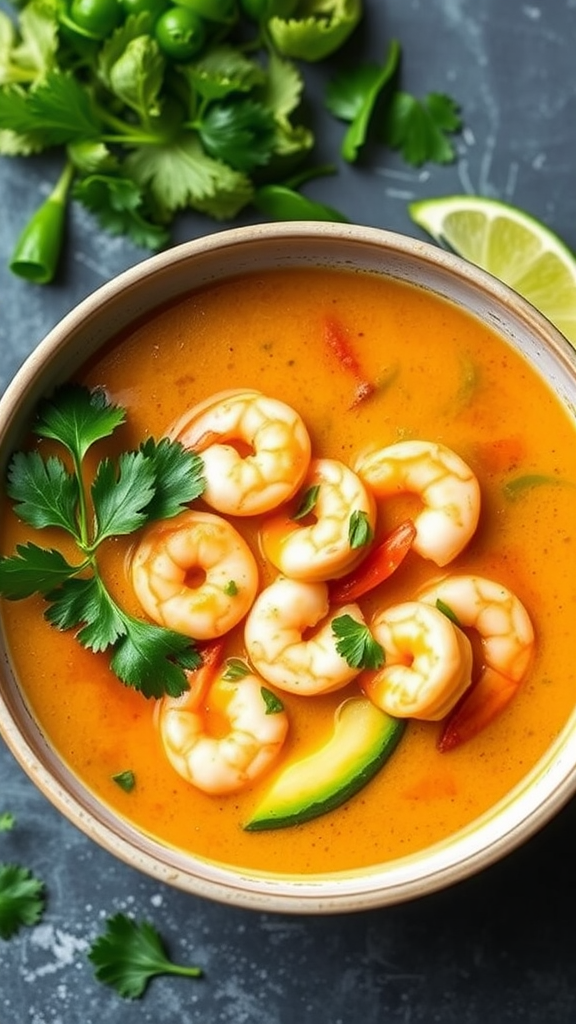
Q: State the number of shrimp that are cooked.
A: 8